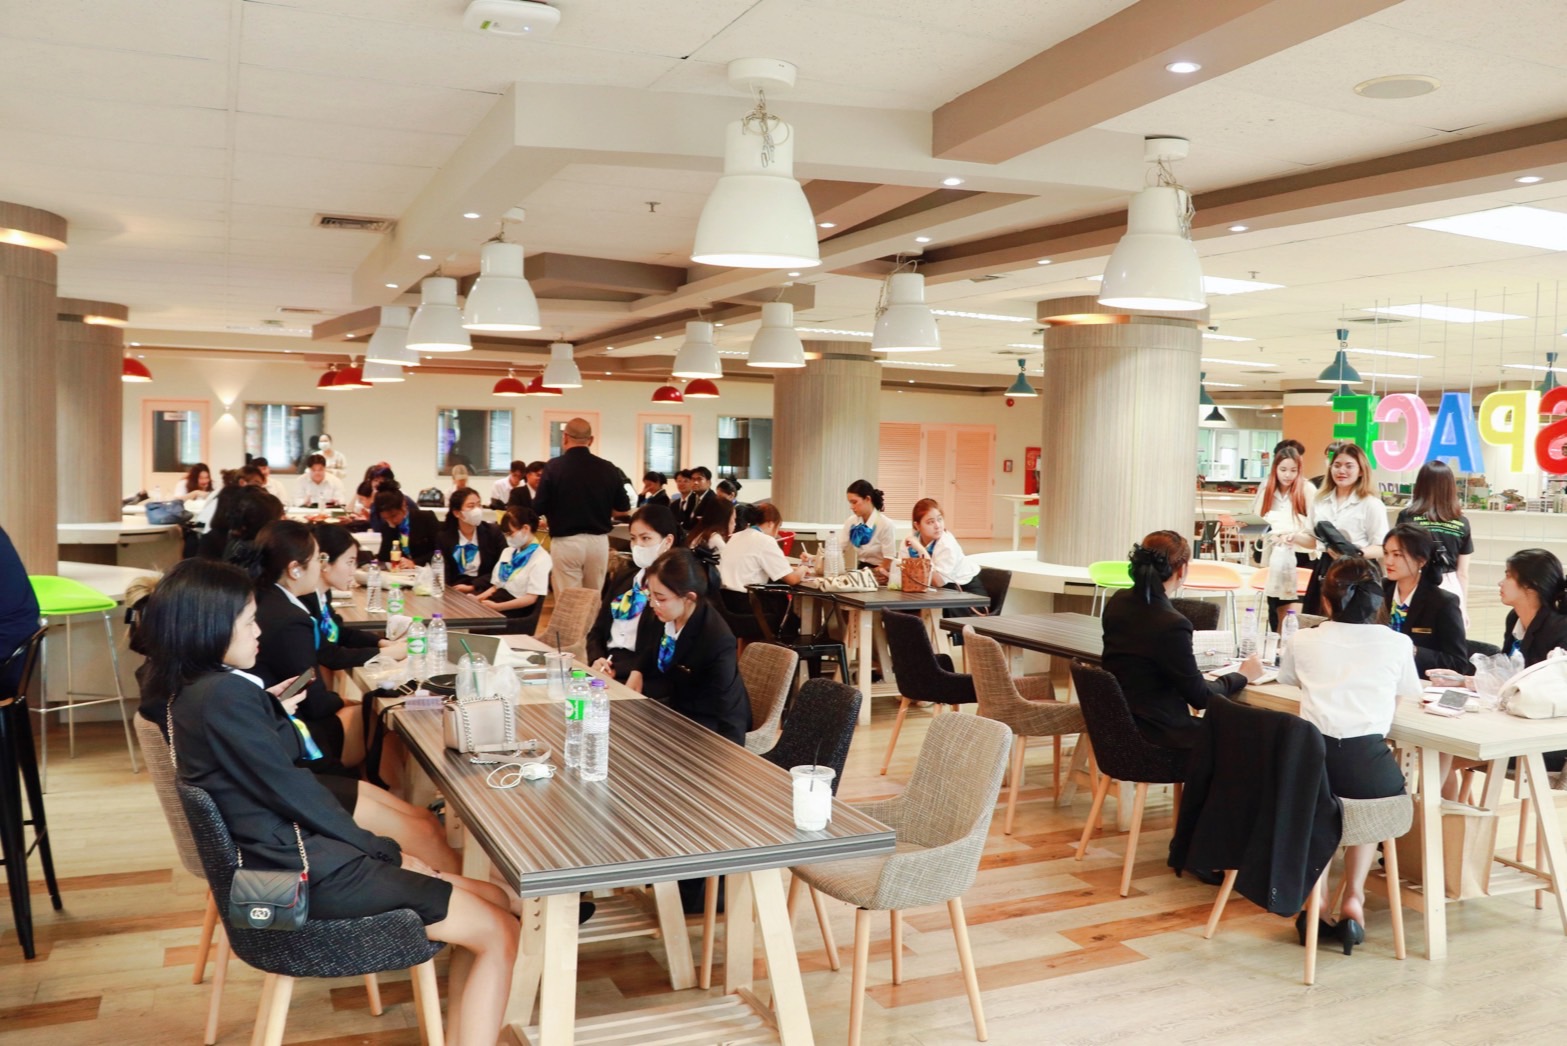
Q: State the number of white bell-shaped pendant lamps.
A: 10